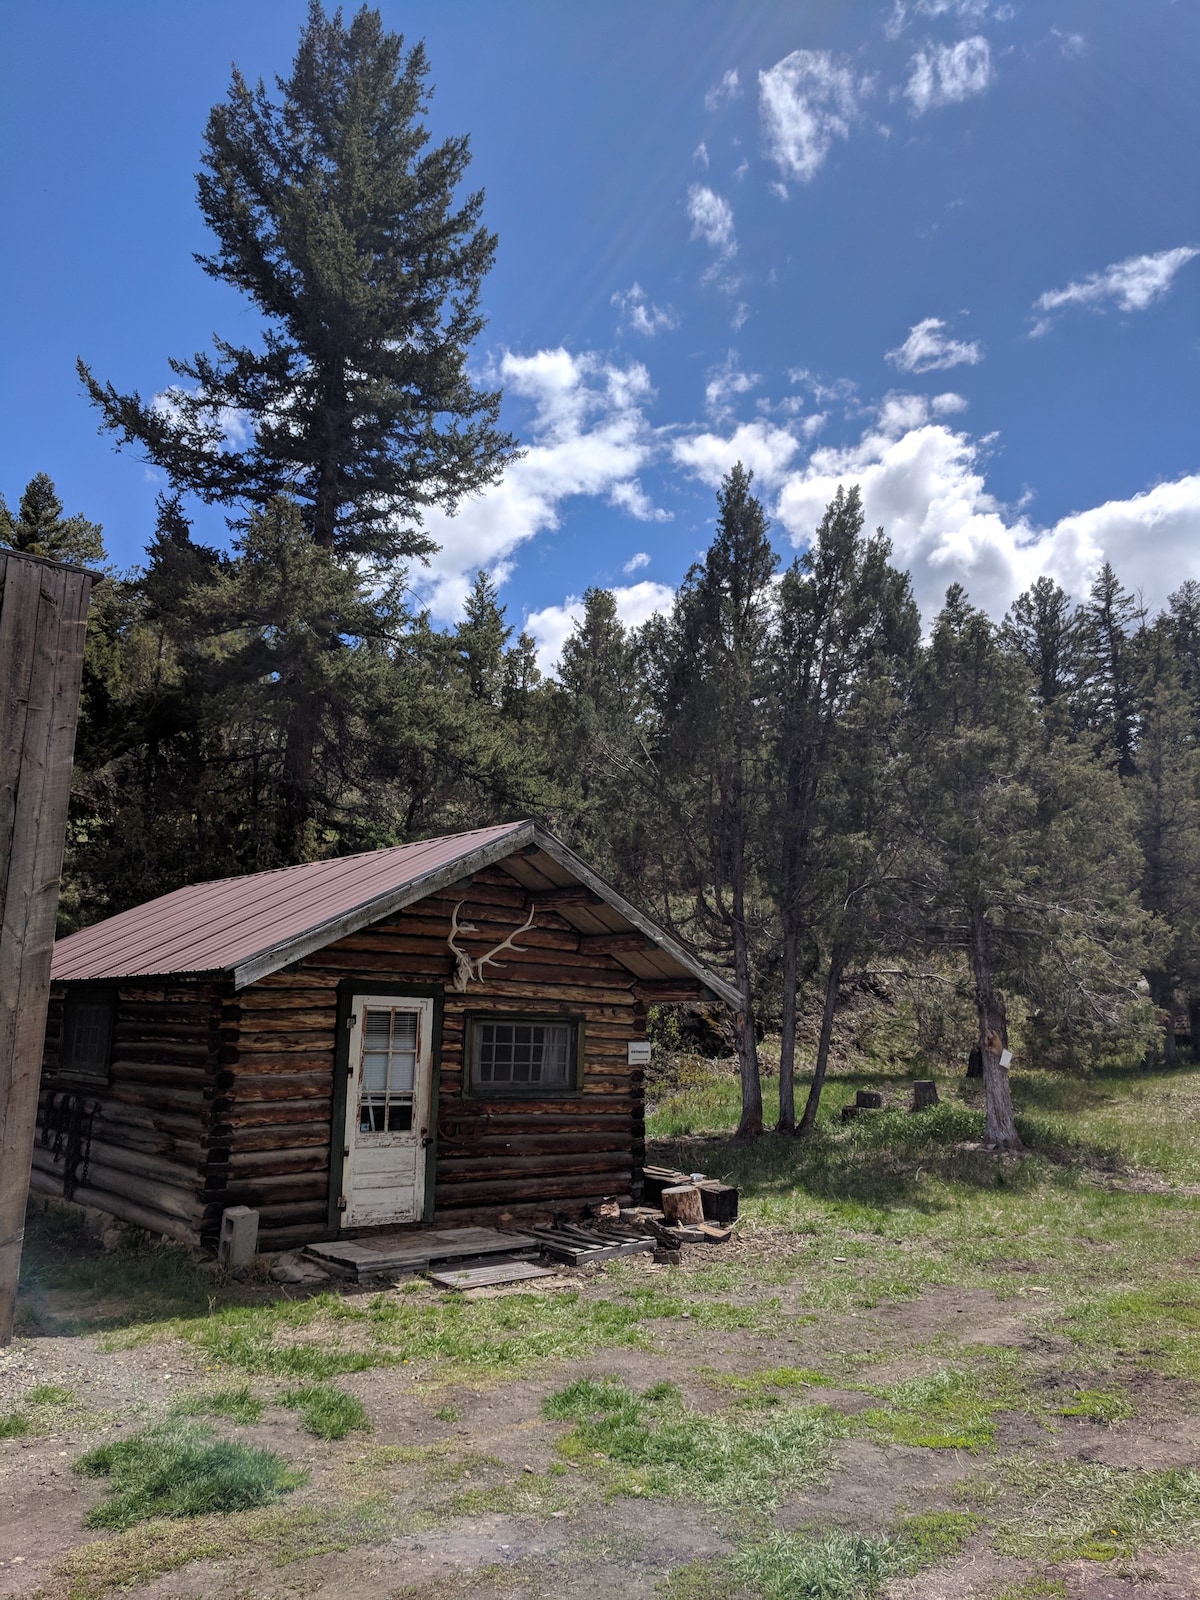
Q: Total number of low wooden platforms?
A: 3